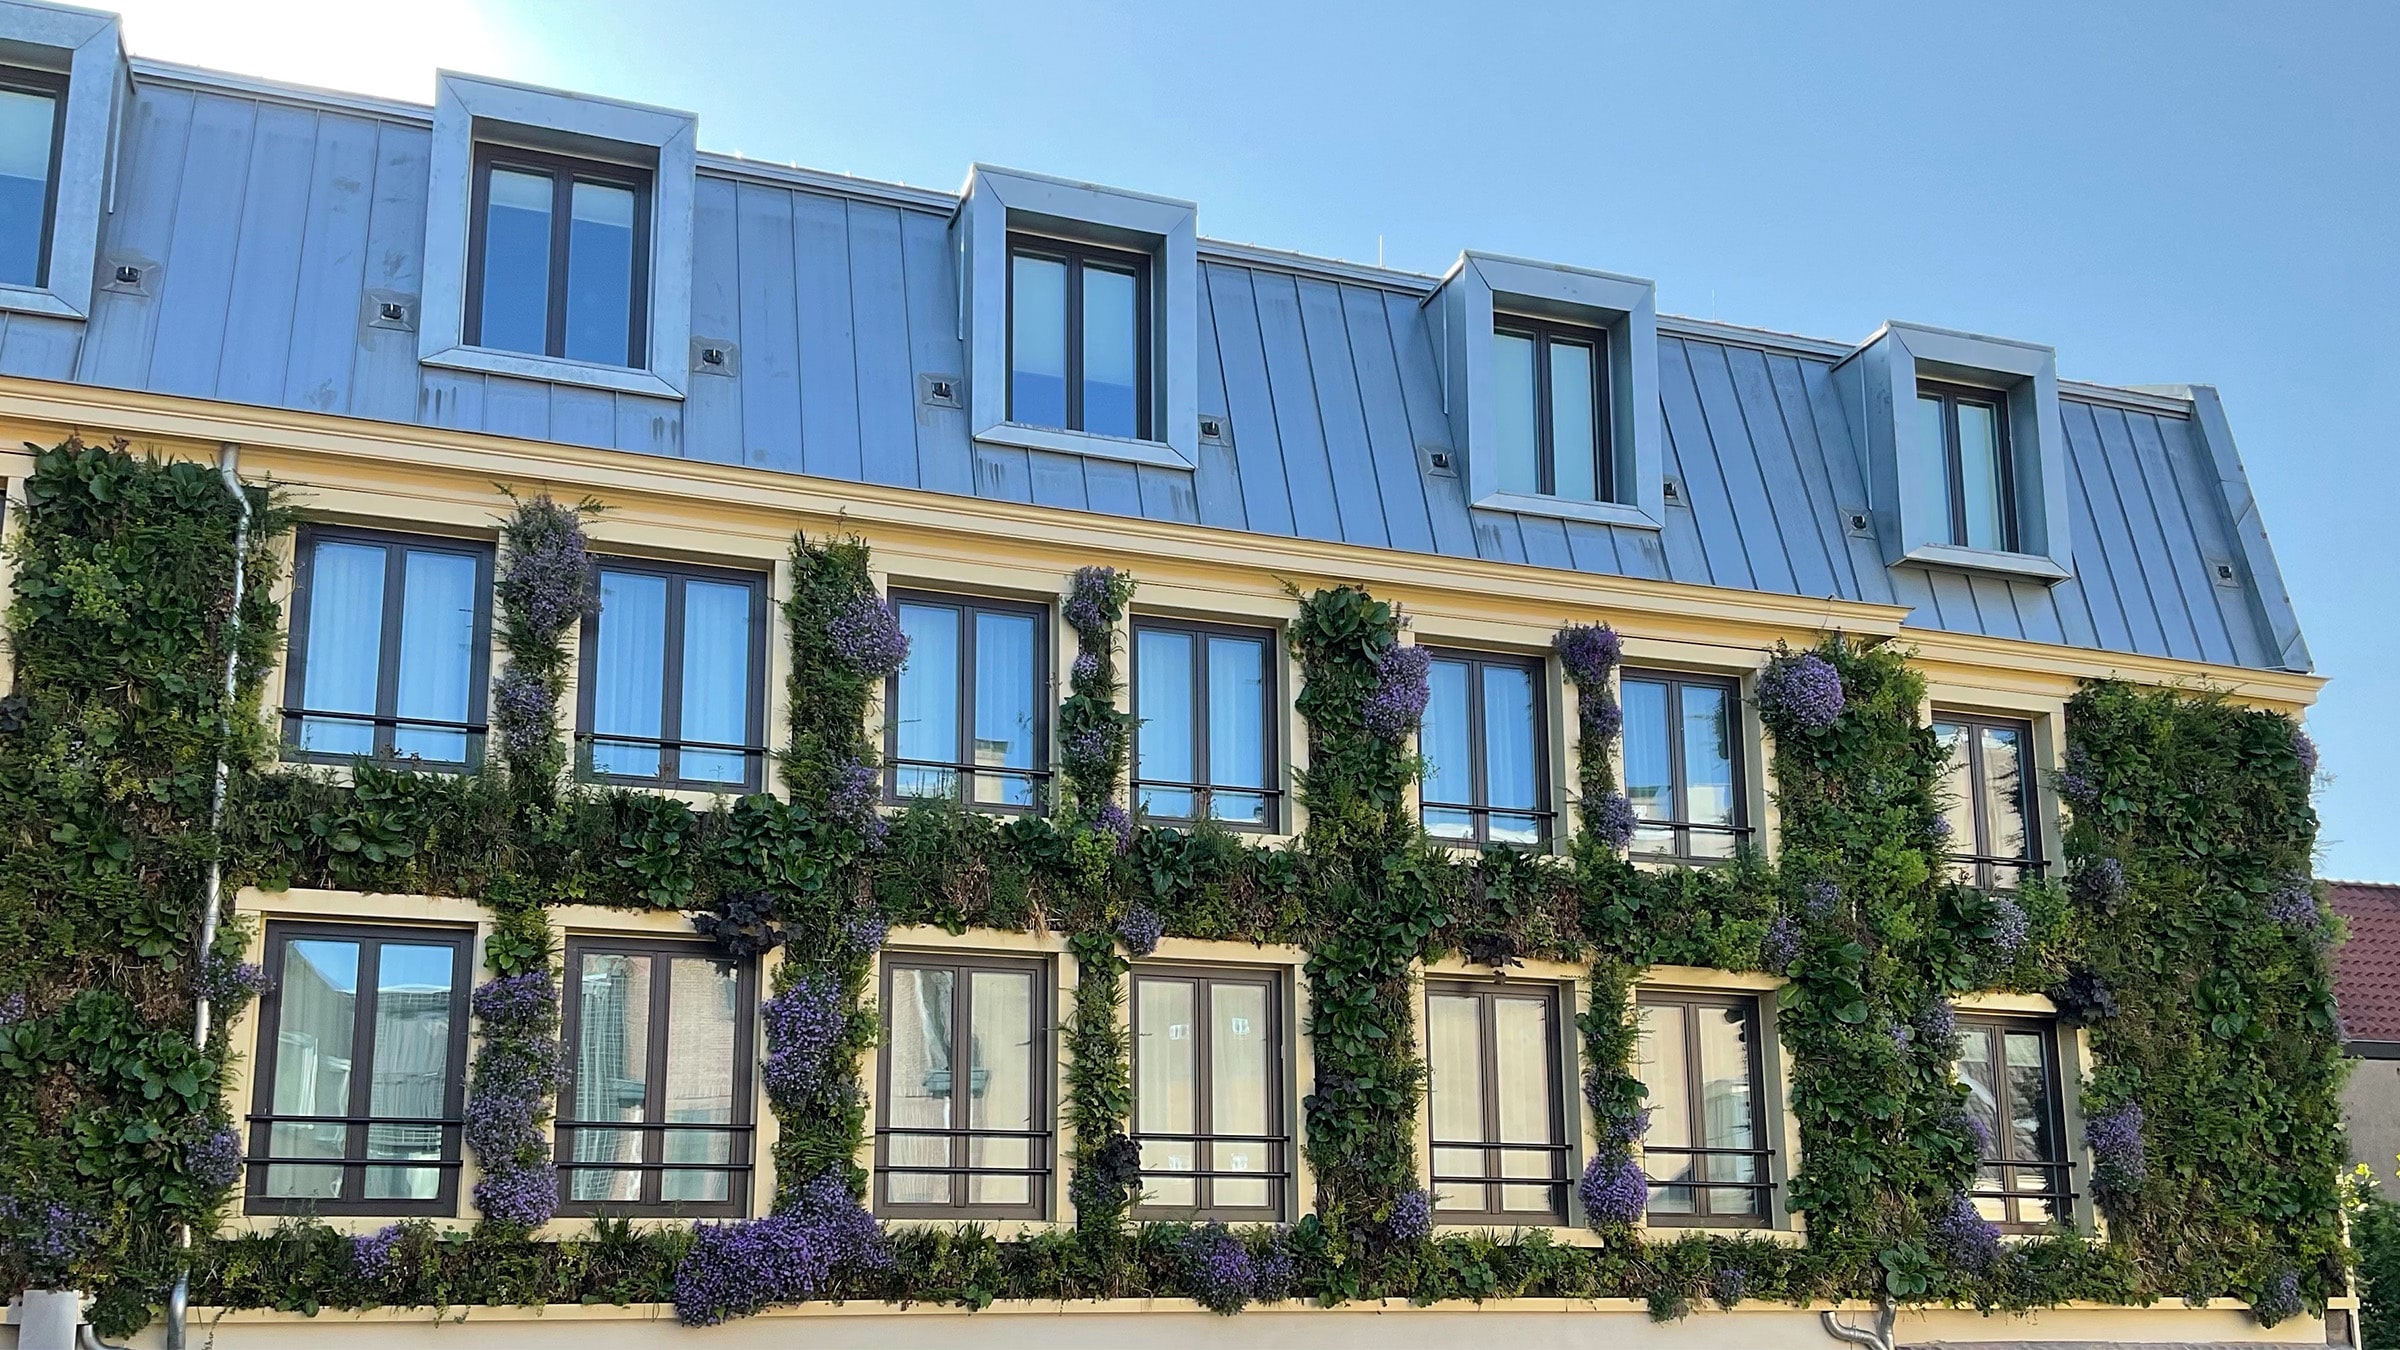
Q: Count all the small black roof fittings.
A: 9